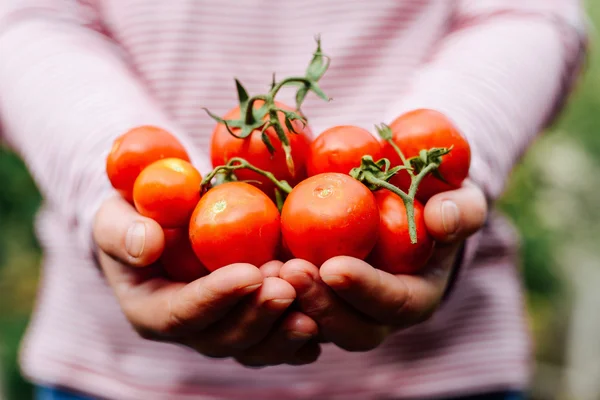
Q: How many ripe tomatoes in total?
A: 9